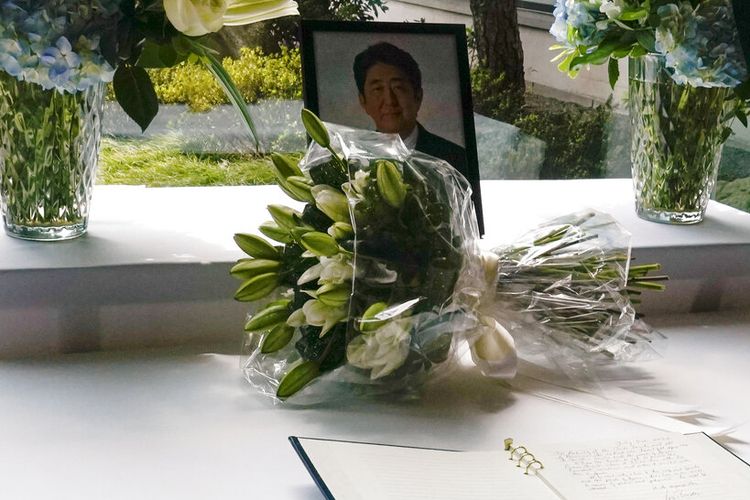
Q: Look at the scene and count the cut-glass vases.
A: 2